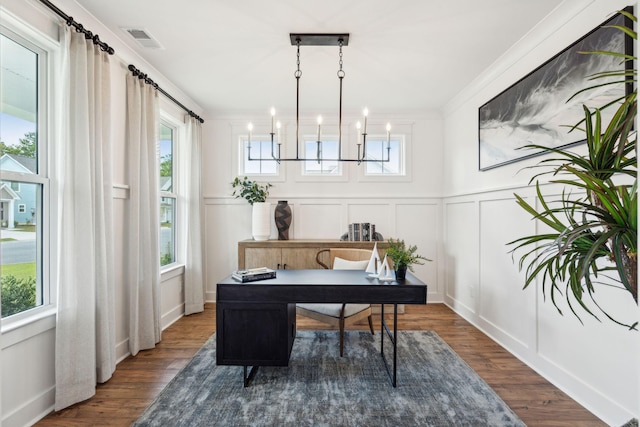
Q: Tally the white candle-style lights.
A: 7